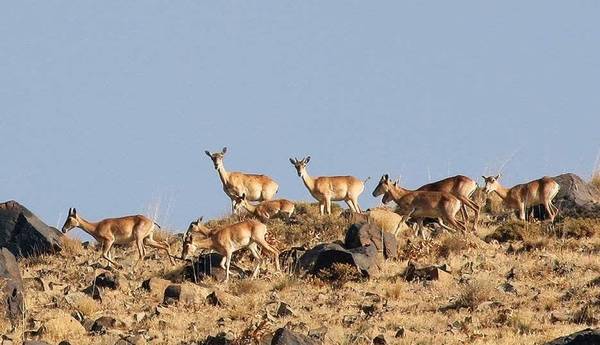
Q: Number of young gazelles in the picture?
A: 1